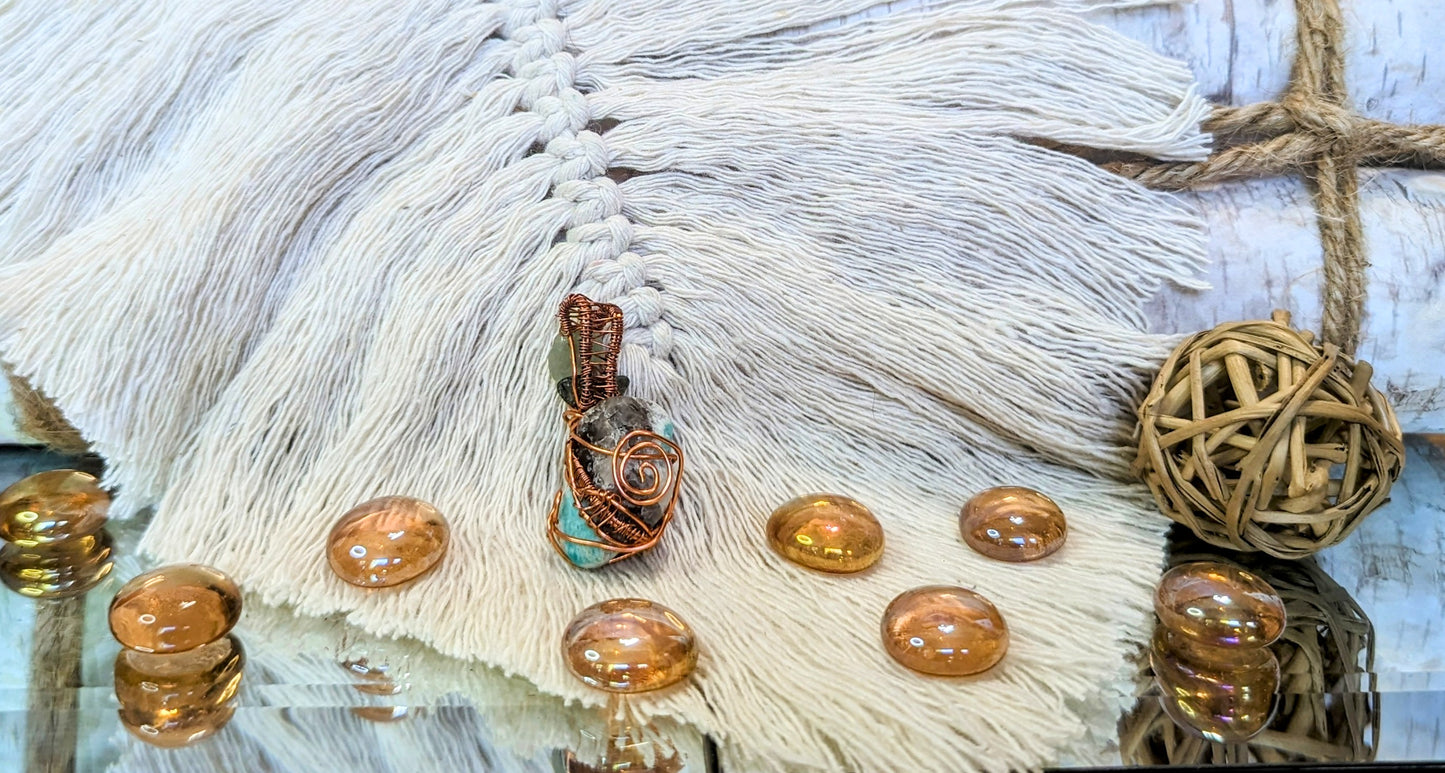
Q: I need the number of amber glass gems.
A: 8